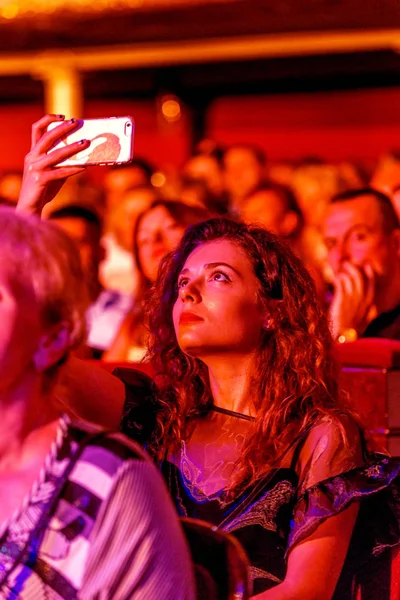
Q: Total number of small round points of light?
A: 2